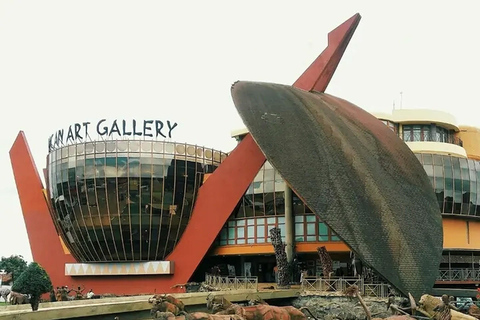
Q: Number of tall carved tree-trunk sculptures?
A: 2